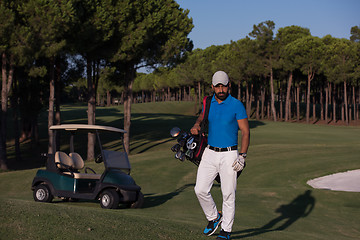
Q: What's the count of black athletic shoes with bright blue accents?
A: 2